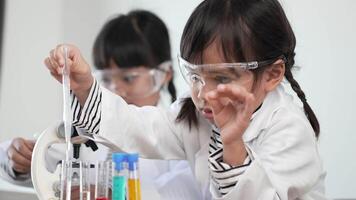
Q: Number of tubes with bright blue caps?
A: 2